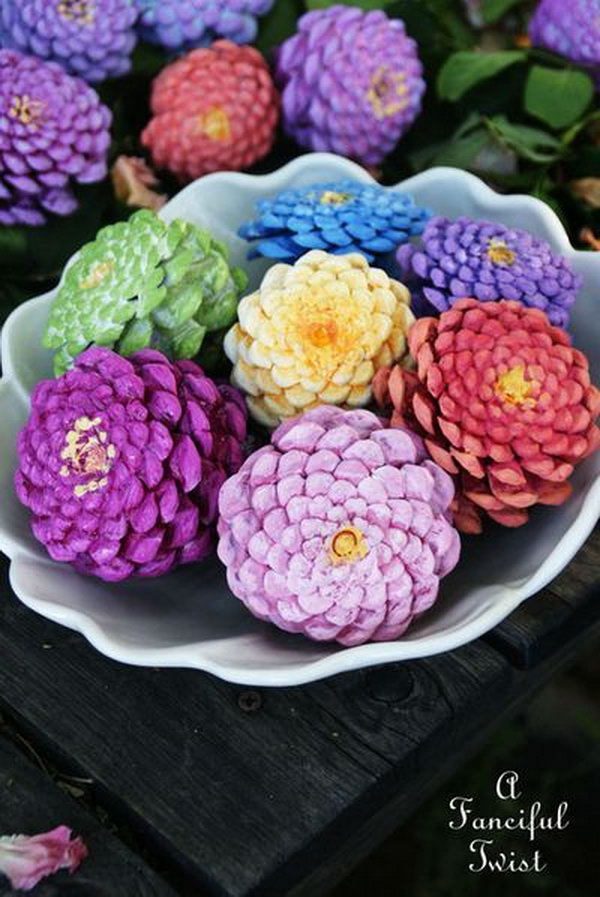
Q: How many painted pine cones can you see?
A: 13